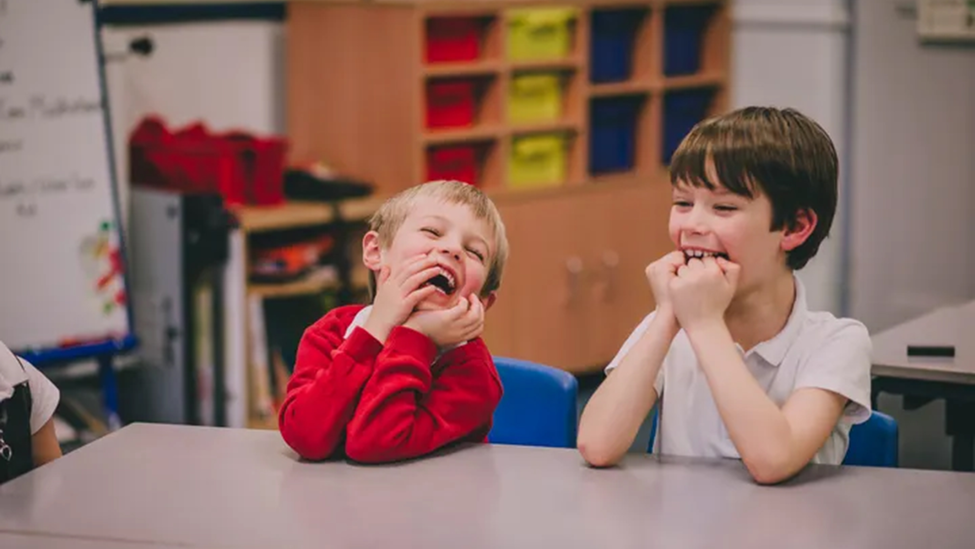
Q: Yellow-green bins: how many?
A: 3